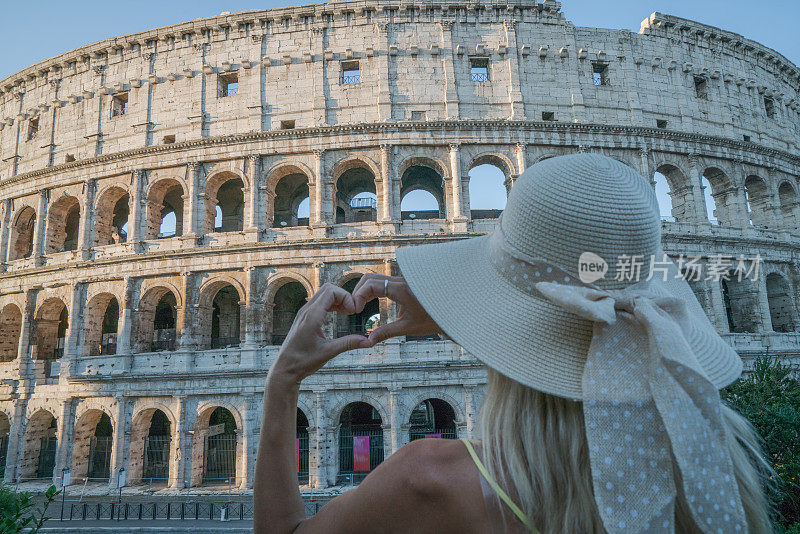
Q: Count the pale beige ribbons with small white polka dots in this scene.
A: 1